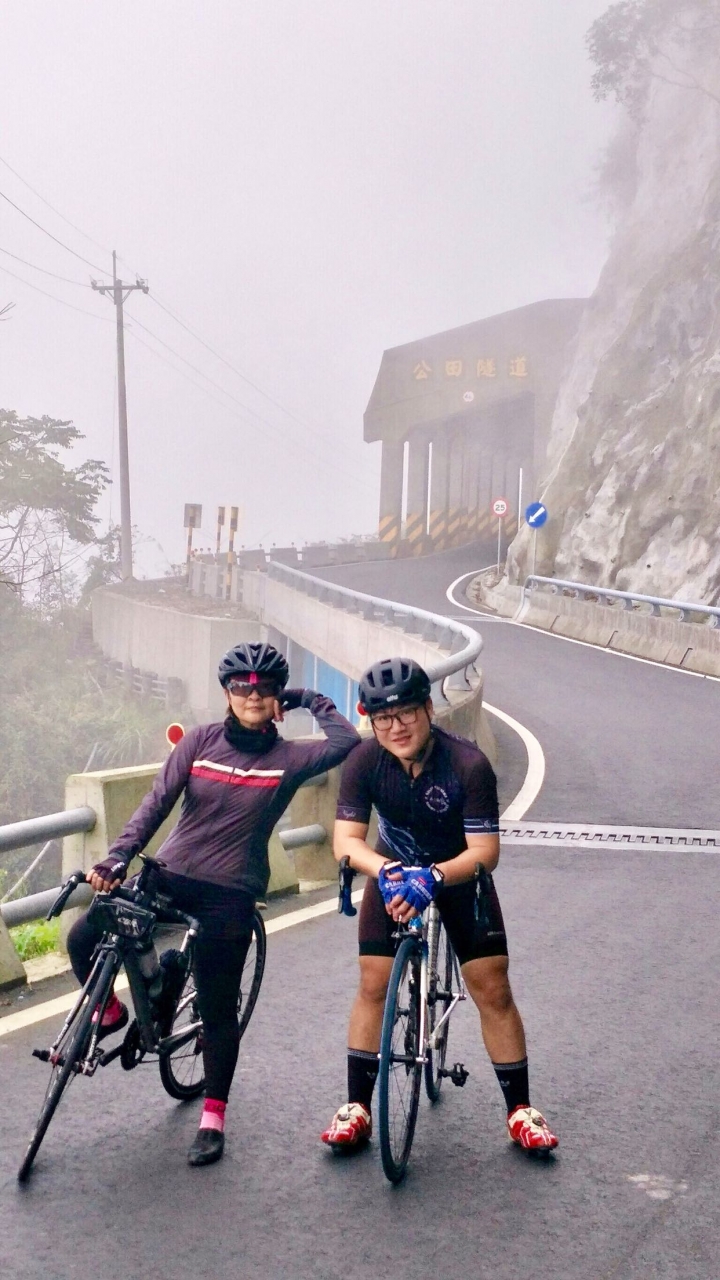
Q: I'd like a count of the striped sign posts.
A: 3